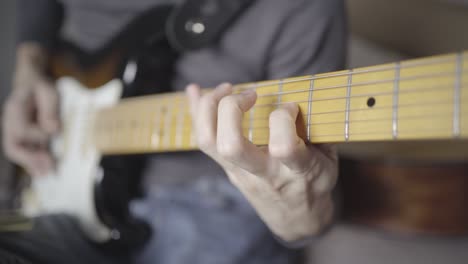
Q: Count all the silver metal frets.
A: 6